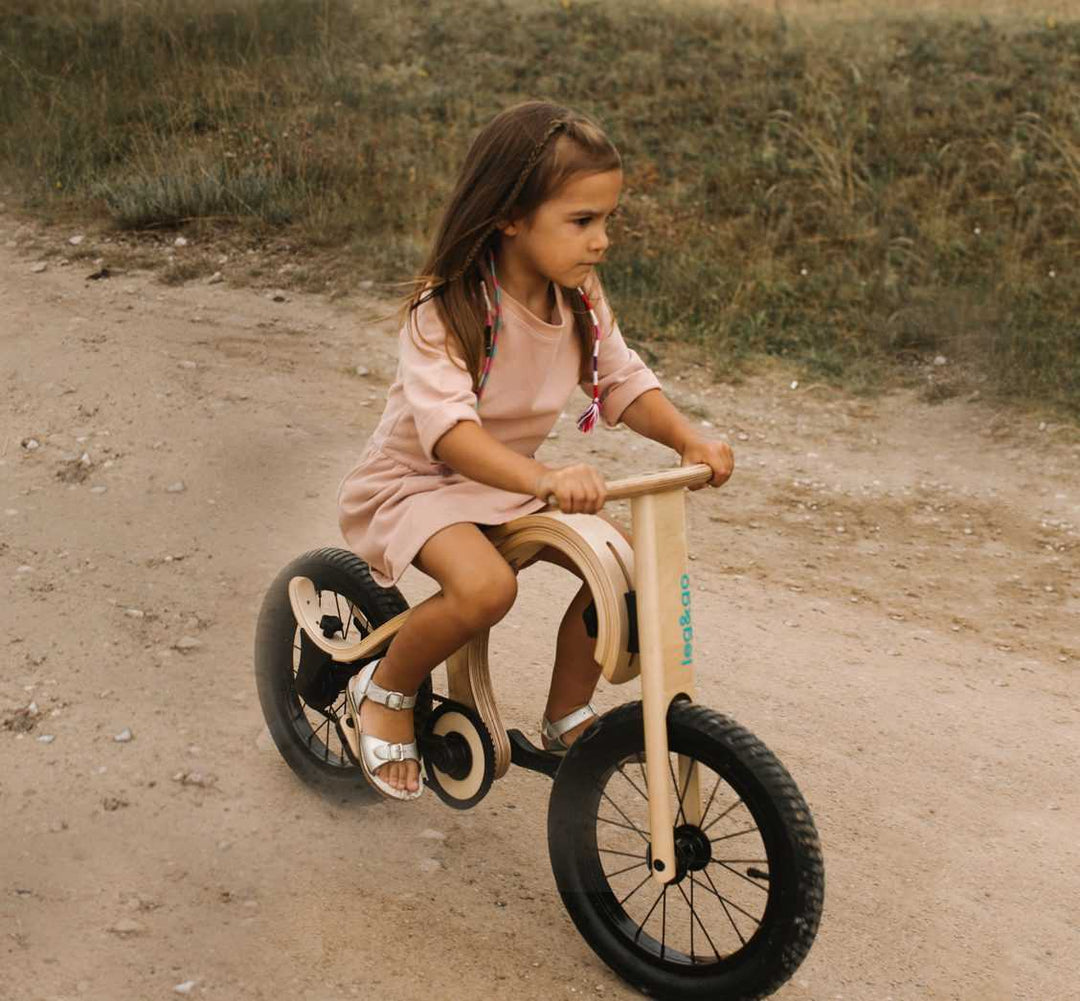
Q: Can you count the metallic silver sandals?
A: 2